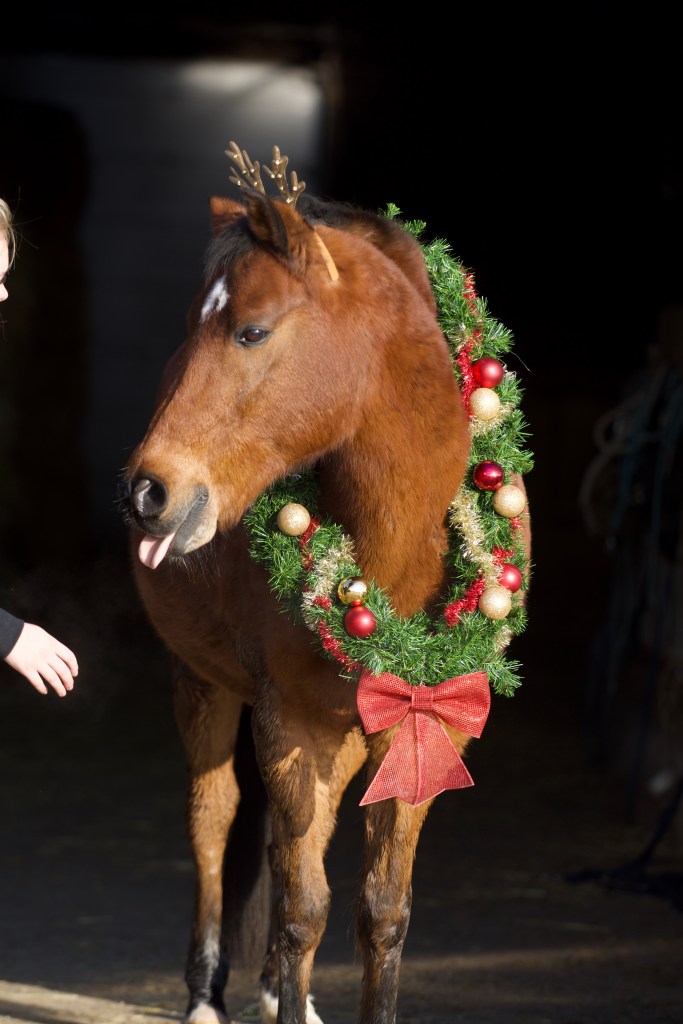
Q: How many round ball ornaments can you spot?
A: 9